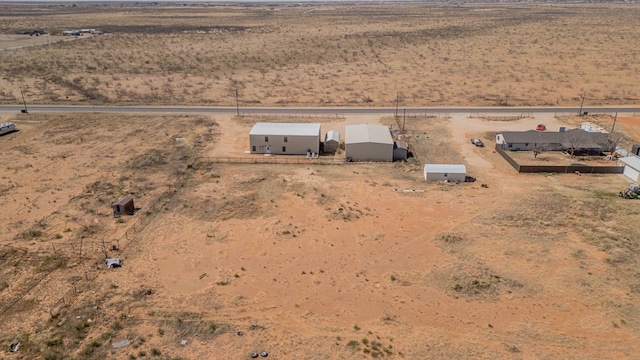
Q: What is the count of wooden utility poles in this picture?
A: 6